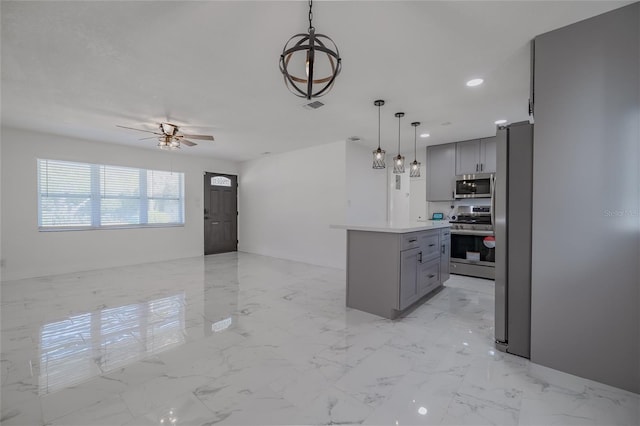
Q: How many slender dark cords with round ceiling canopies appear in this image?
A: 3